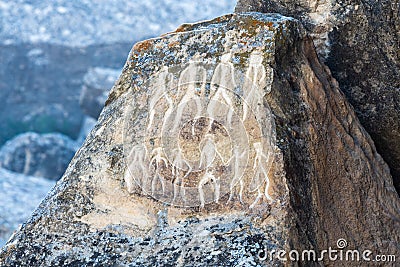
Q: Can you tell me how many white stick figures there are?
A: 10